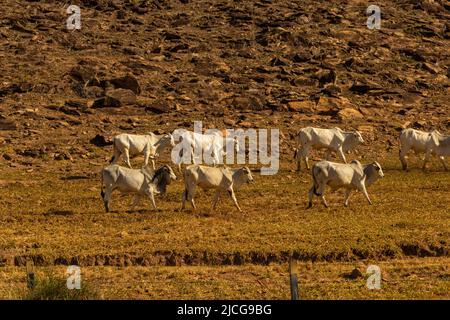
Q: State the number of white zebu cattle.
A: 7